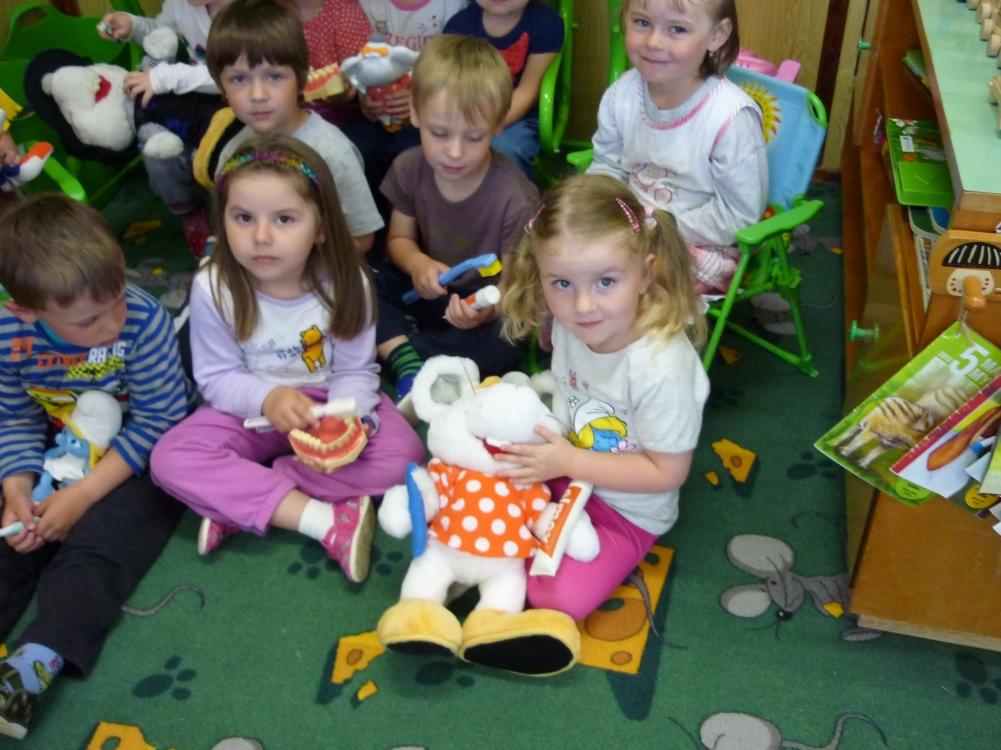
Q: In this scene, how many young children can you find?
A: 10